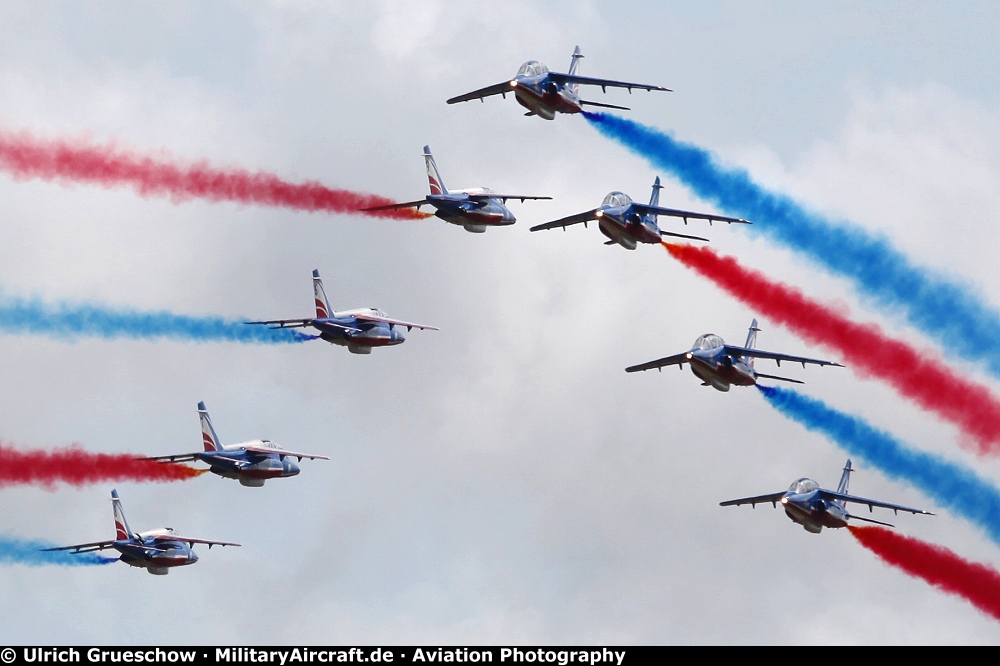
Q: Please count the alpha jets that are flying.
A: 8